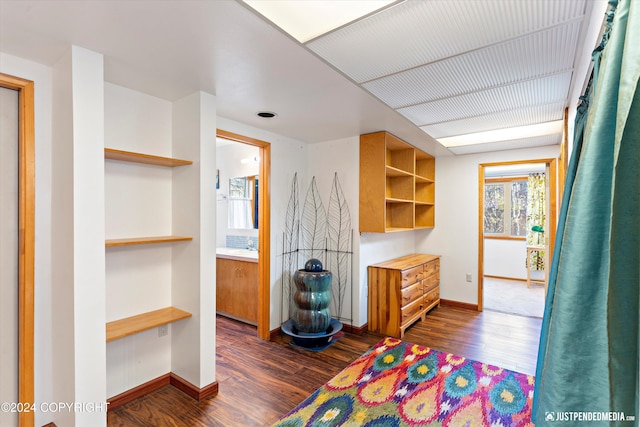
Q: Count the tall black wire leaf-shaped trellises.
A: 3